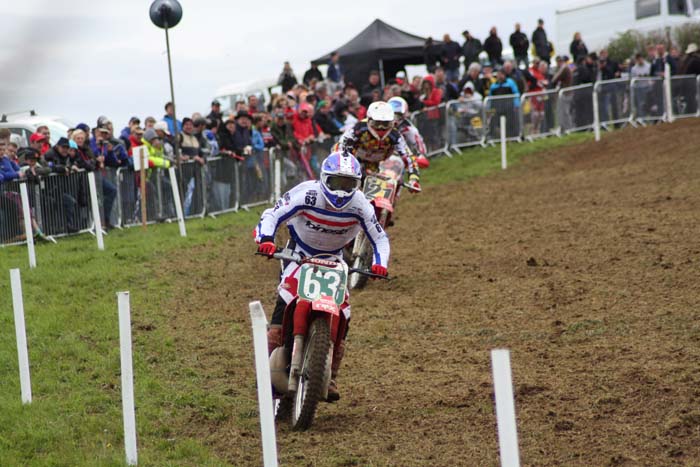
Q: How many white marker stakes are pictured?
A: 11